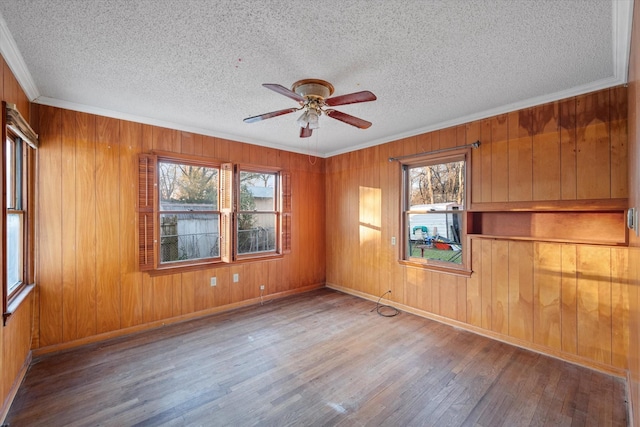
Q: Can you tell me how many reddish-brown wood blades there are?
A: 5